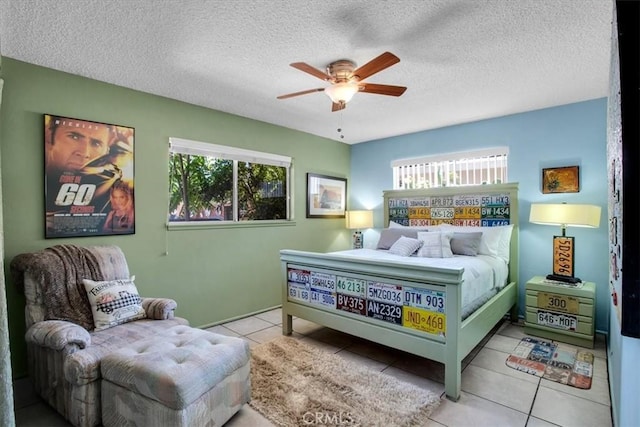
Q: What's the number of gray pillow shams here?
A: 2